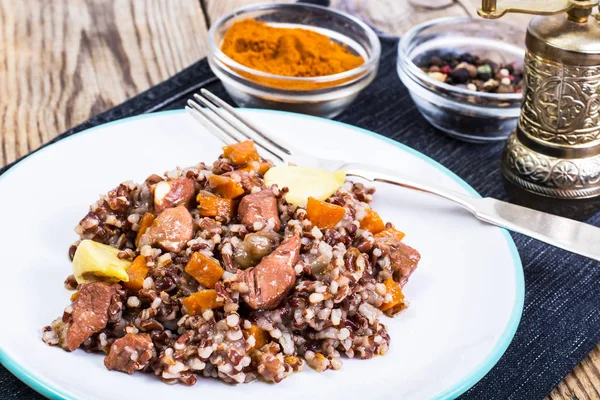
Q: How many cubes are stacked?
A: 0